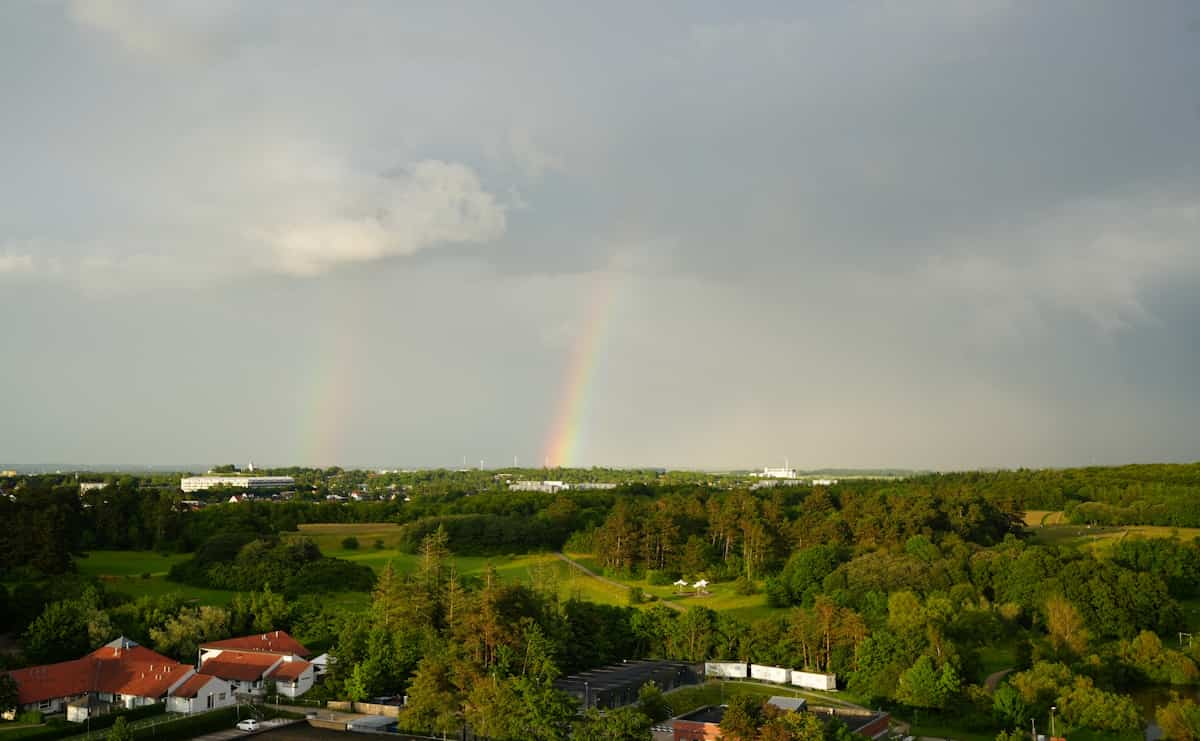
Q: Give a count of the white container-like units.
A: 3